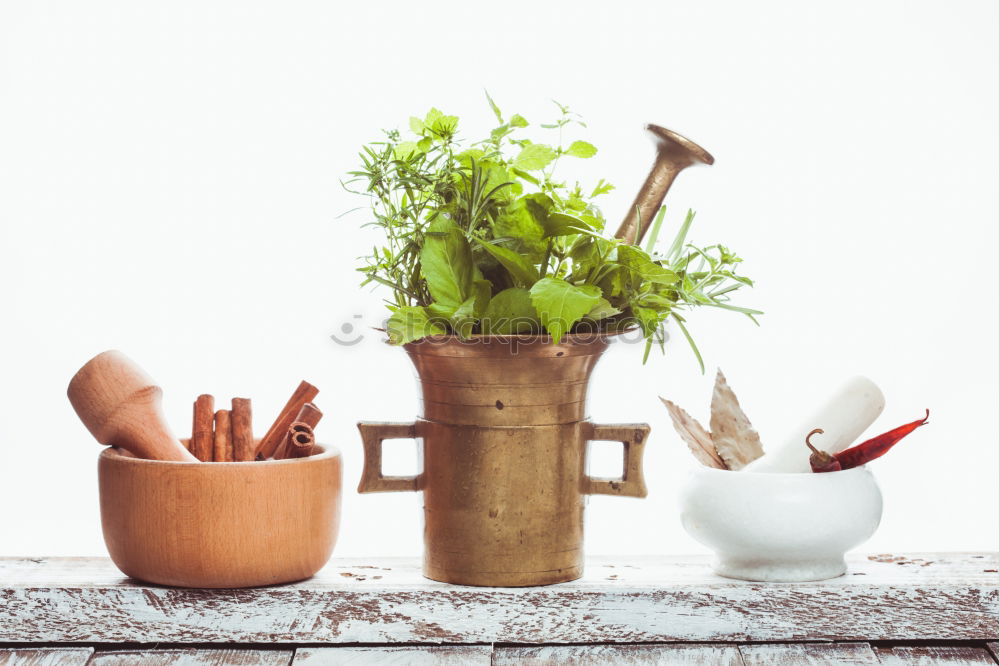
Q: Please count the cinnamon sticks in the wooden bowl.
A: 6